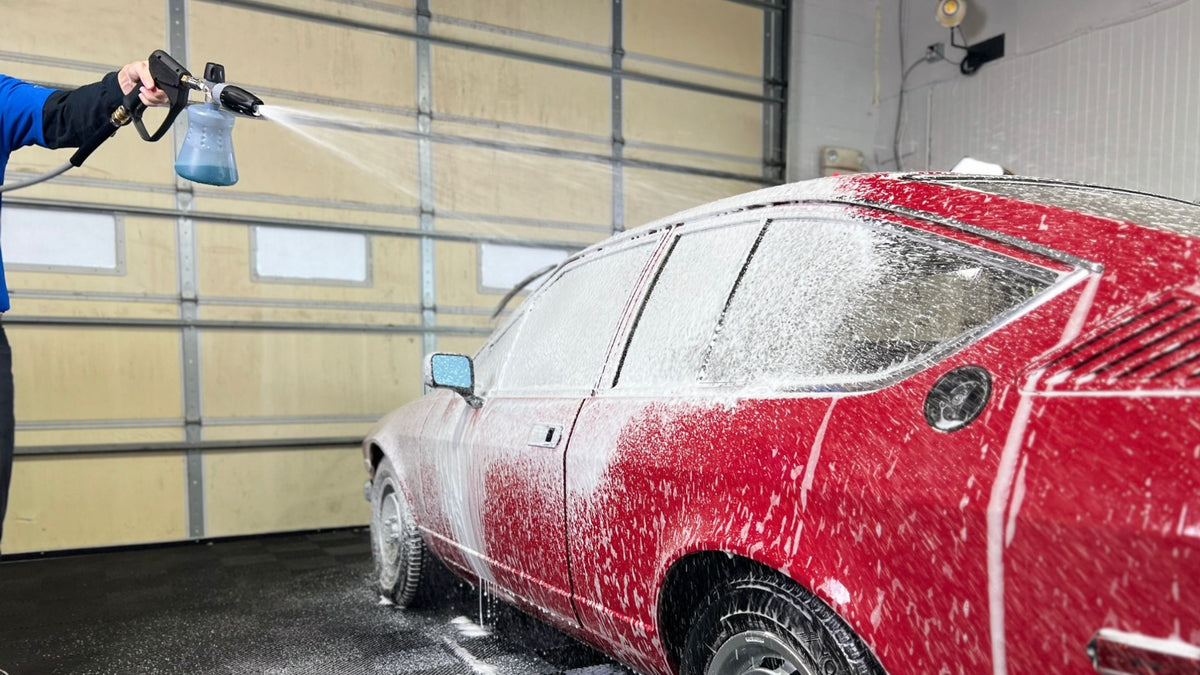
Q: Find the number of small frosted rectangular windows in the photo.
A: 3